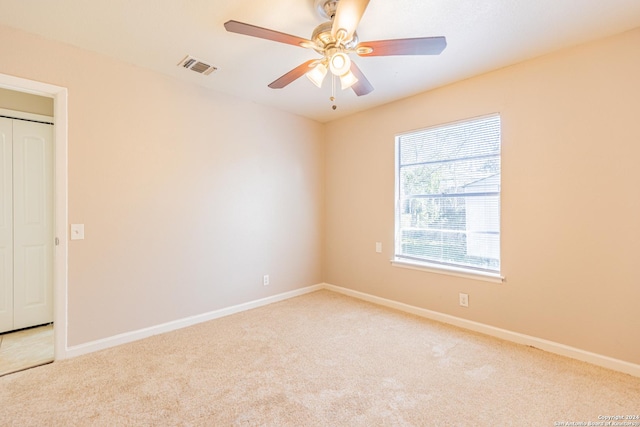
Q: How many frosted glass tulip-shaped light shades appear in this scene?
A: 3